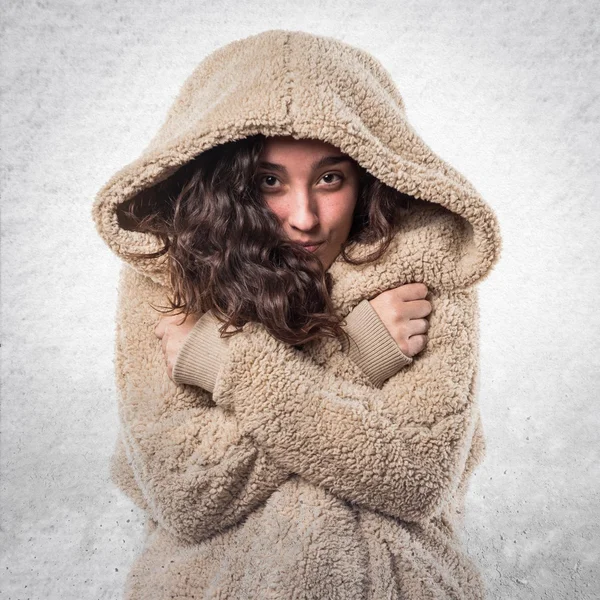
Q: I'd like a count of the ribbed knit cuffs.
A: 2